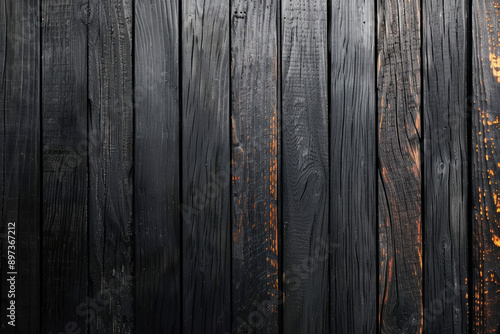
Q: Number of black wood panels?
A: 11